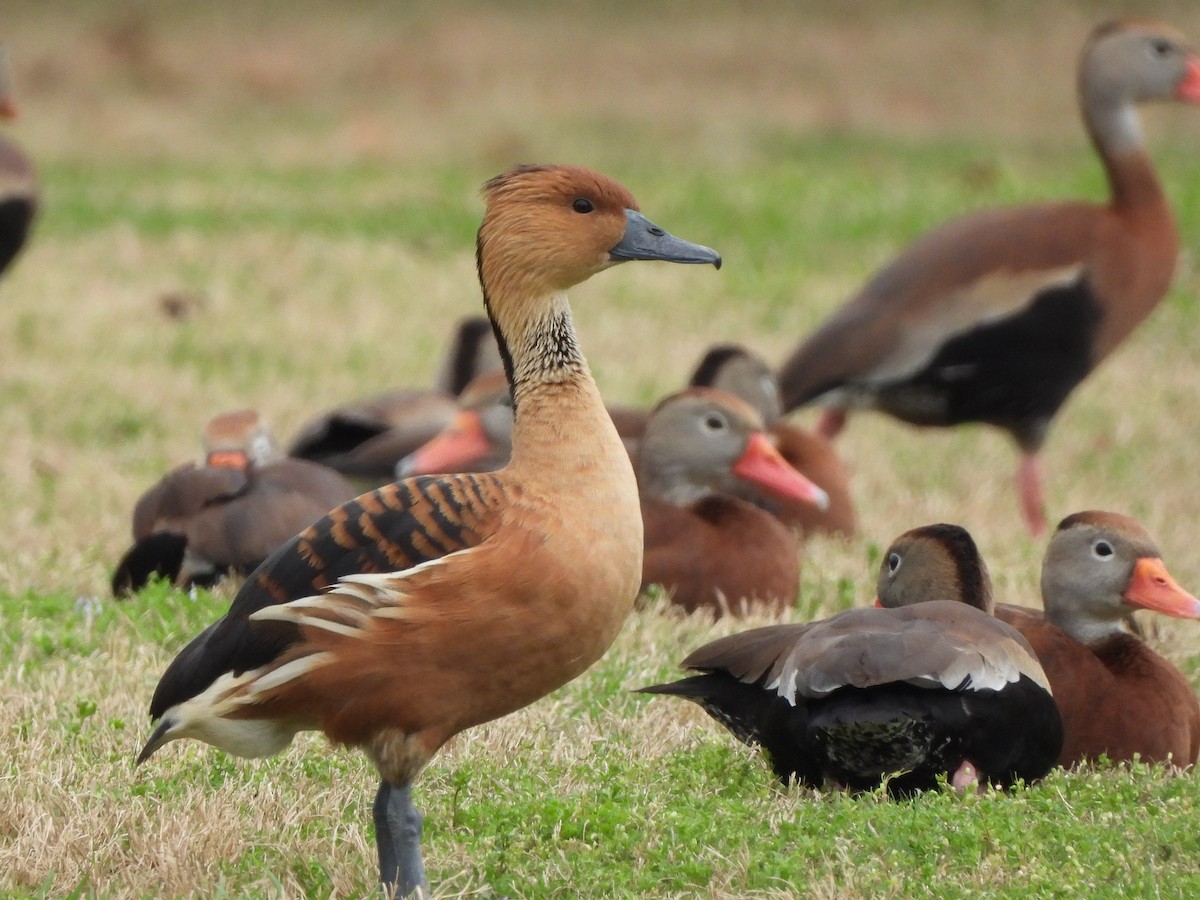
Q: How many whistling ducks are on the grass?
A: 10